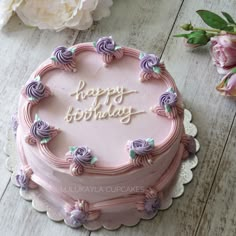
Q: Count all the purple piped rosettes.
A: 13